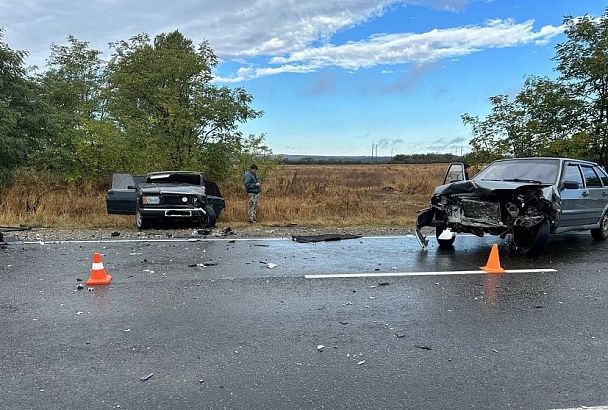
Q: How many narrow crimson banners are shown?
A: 0